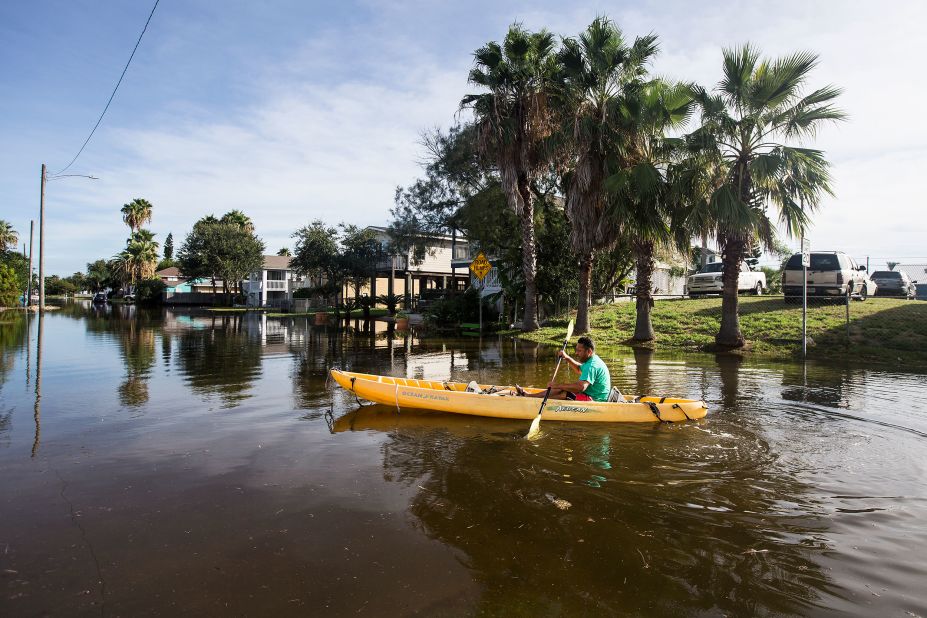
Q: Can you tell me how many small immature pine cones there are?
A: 0